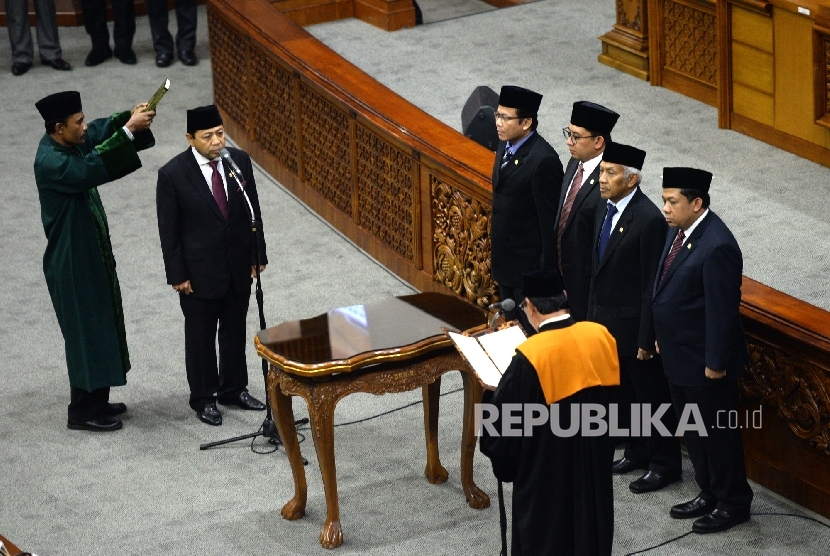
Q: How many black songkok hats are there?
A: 7